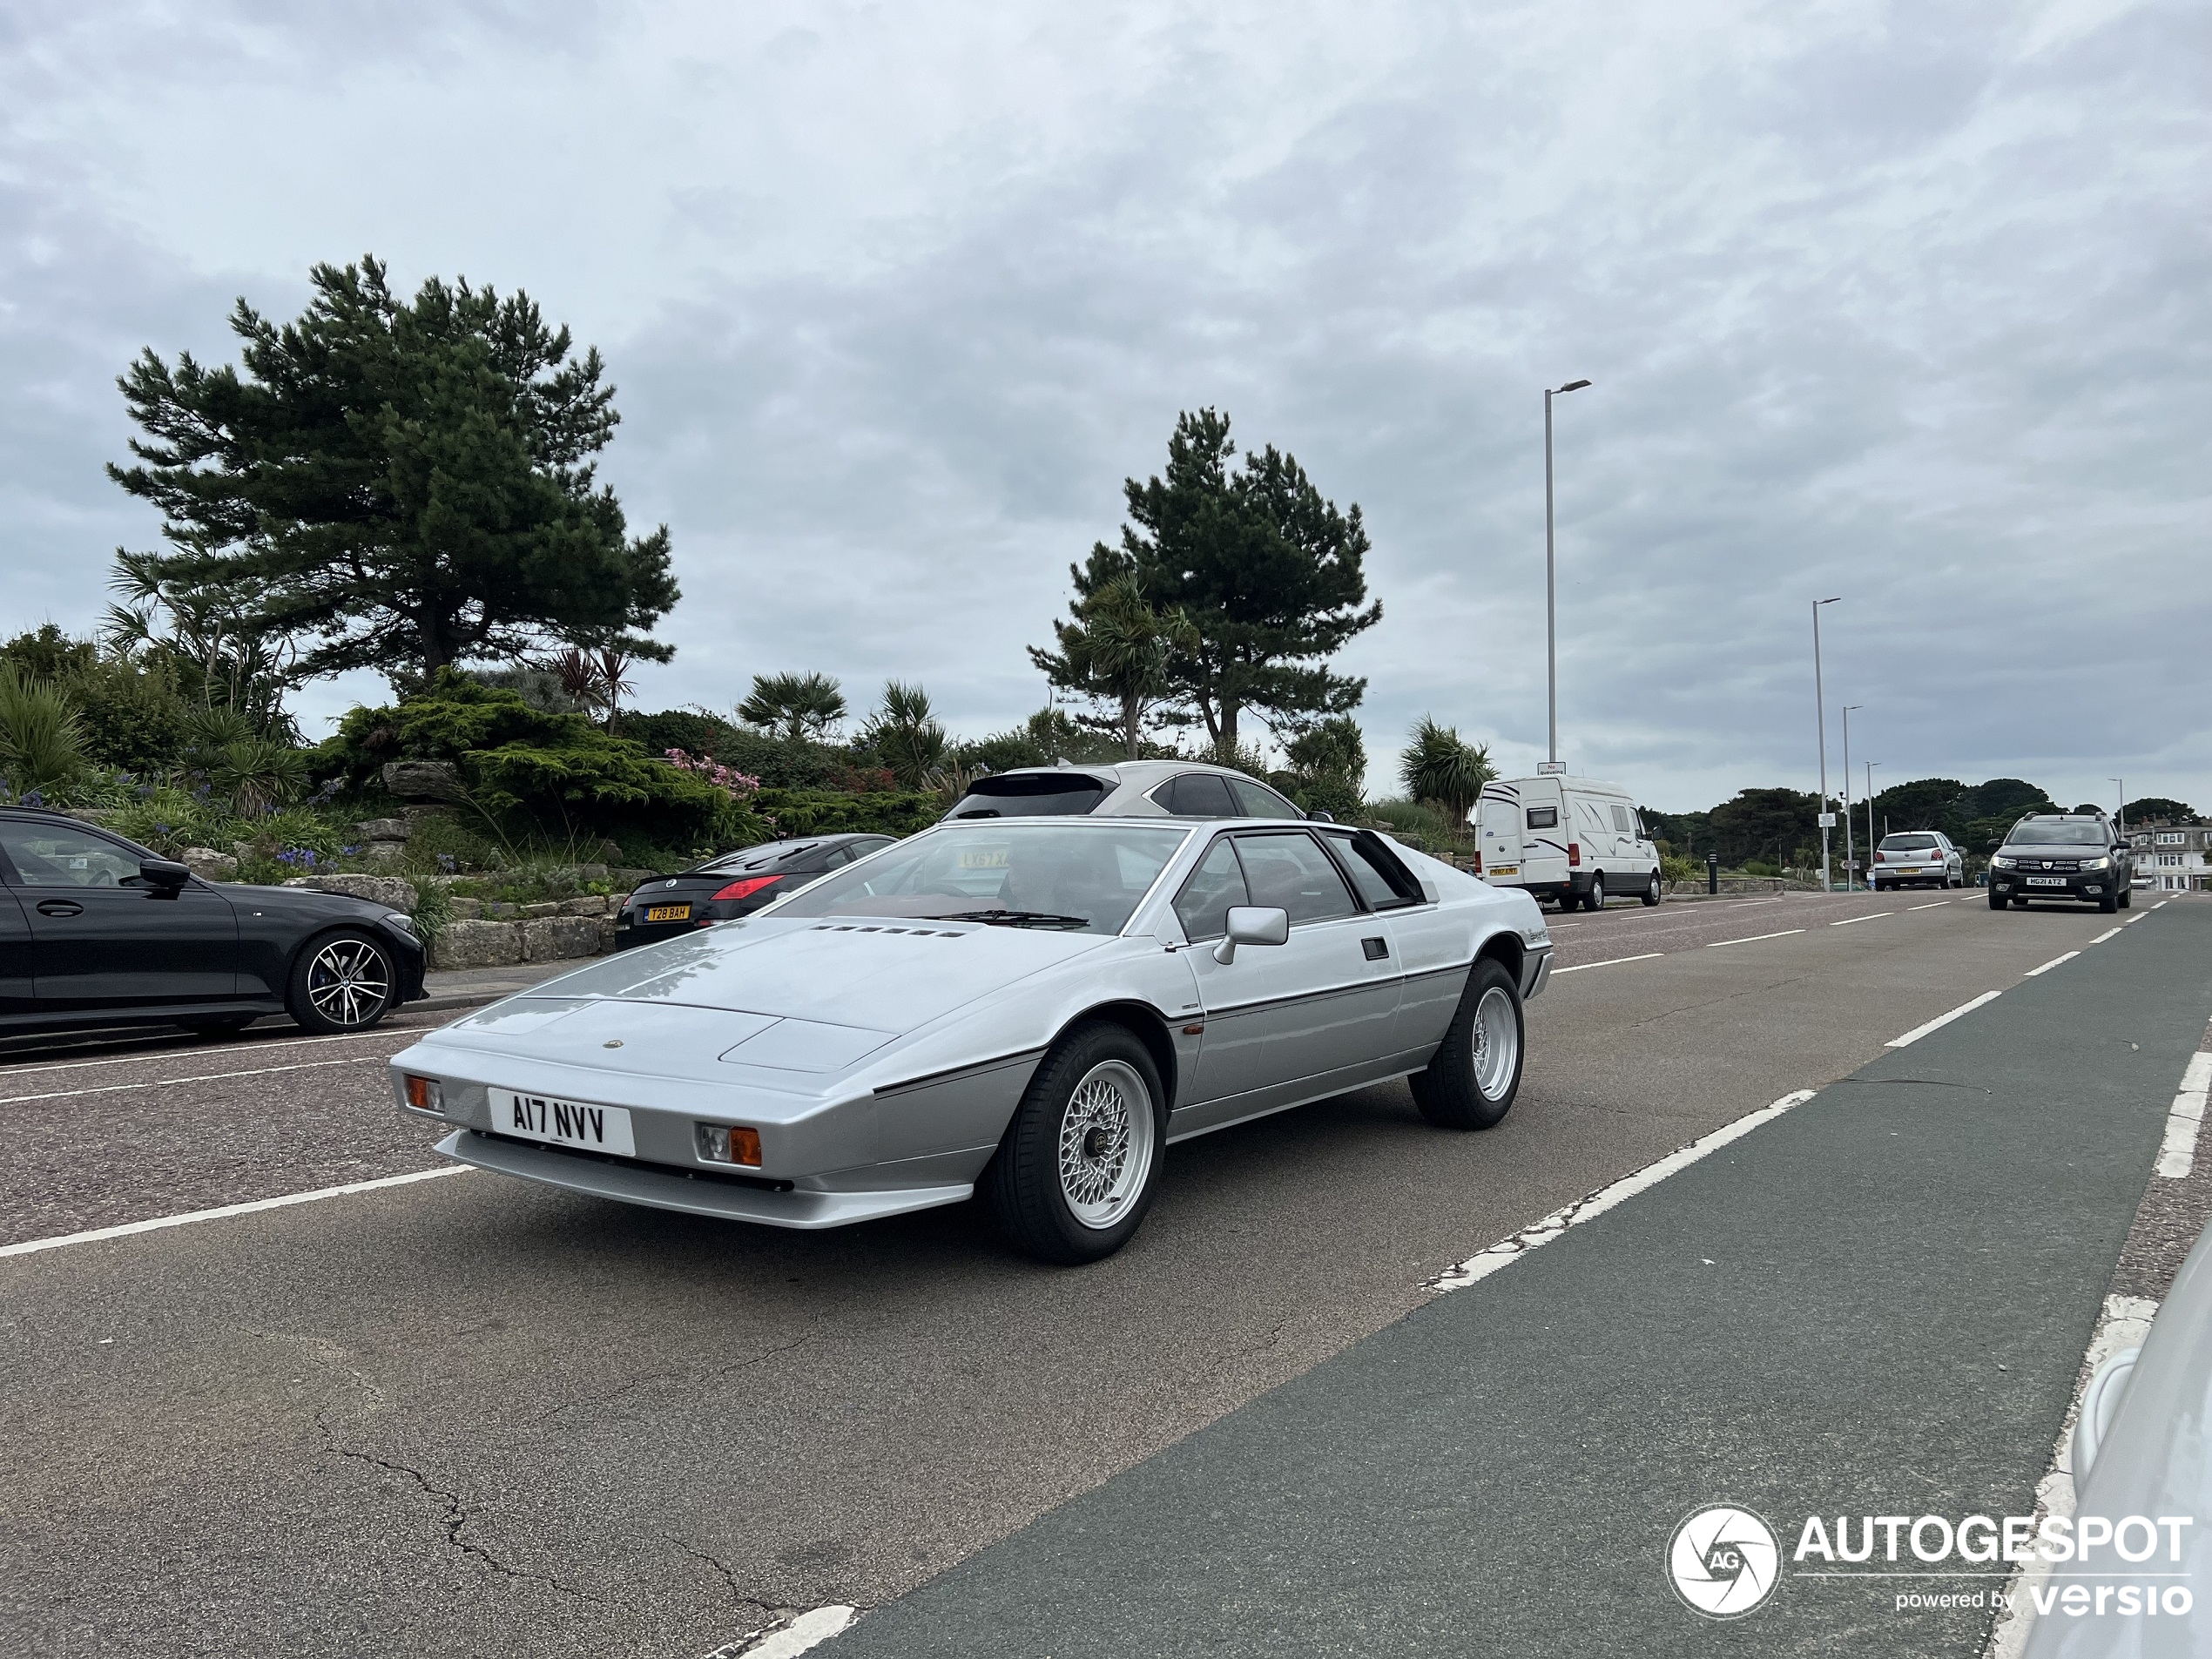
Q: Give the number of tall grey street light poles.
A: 5